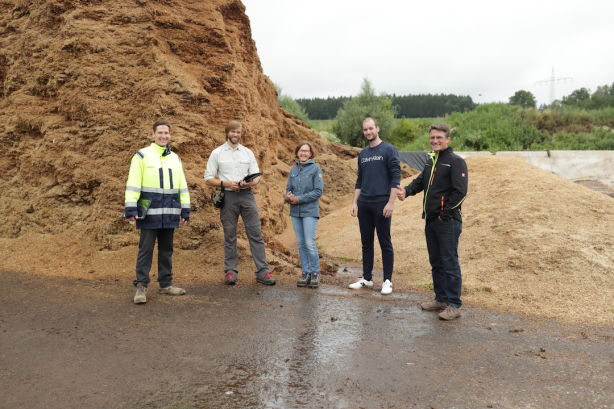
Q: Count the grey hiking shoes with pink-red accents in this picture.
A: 2